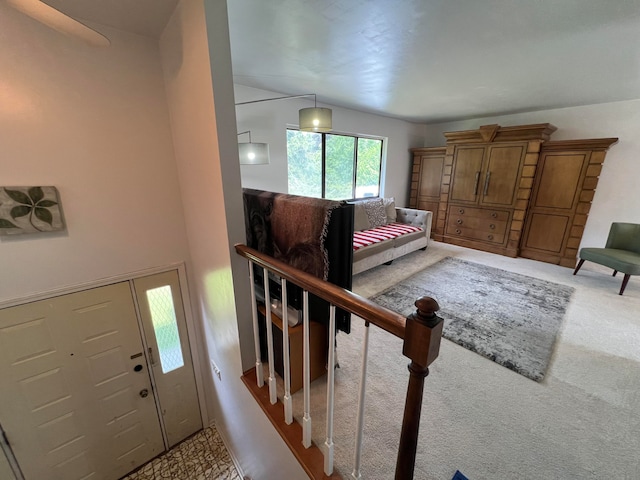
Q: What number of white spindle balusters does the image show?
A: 6